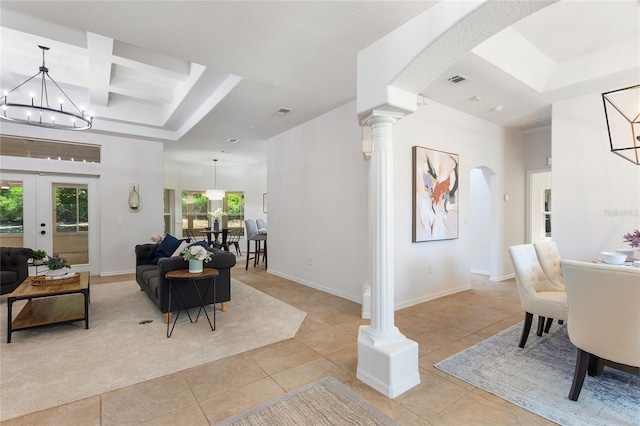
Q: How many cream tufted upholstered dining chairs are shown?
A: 3